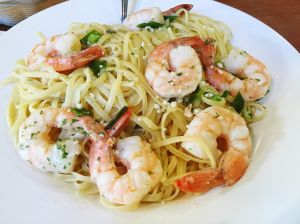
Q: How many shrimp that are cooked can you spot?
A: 7